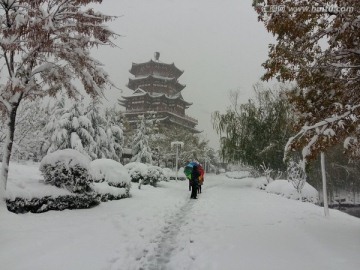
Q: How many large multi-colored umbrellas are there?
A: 1